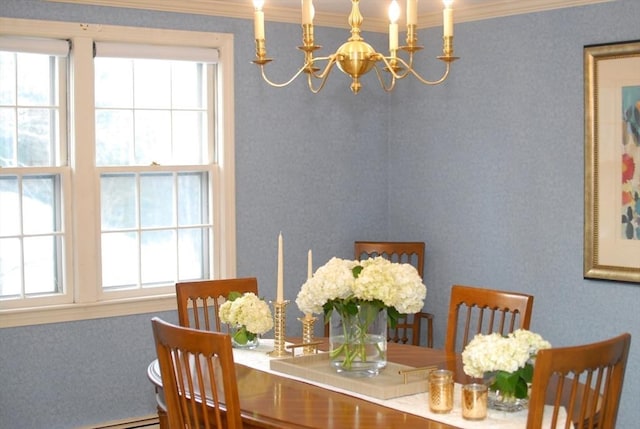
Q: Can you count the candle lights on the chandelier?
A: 6